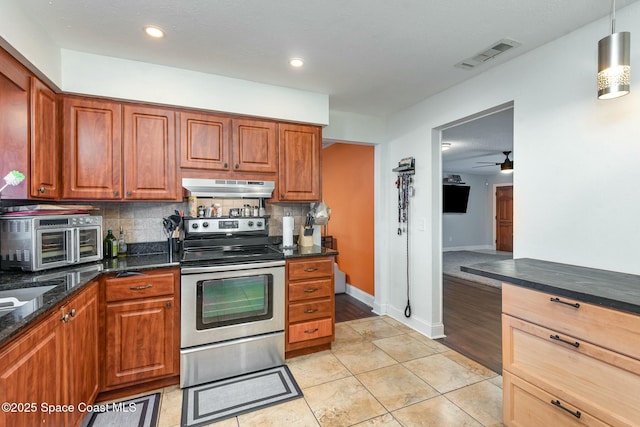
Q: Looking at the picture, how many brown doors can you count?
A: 1